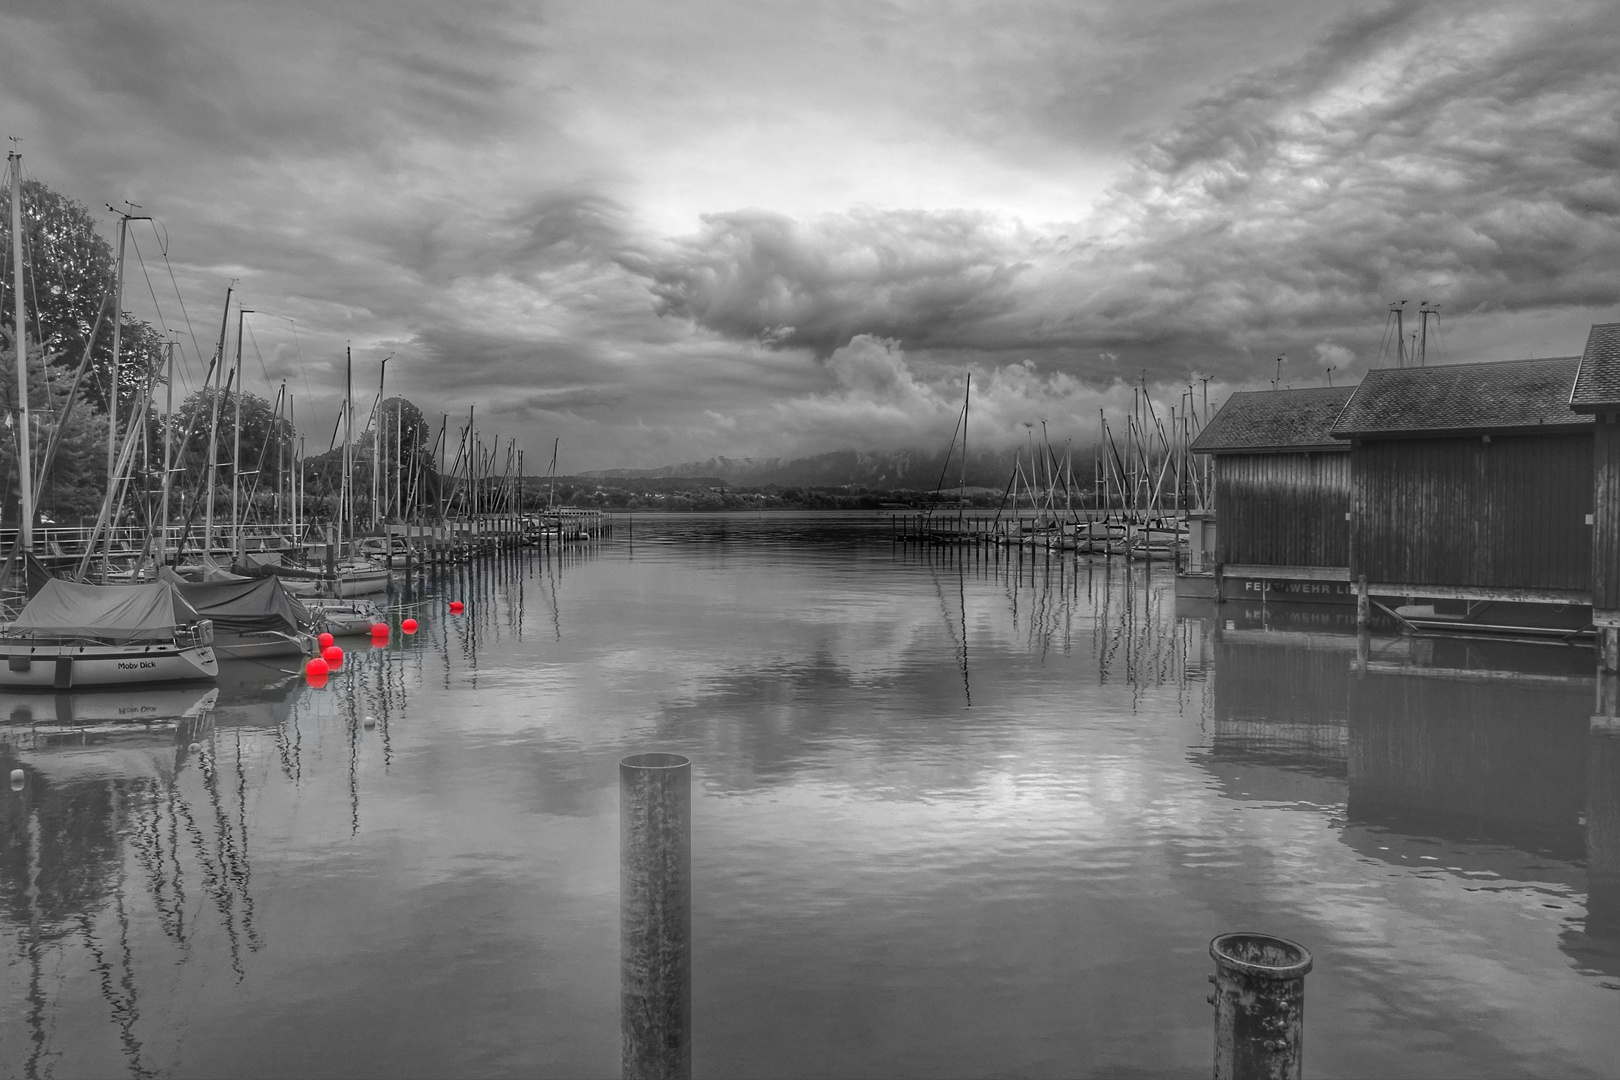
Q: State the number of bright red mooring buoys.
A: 6